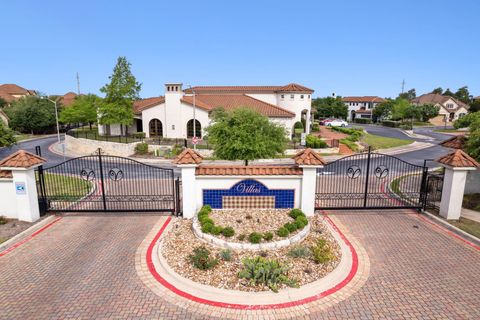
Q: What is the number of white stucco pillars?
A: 4